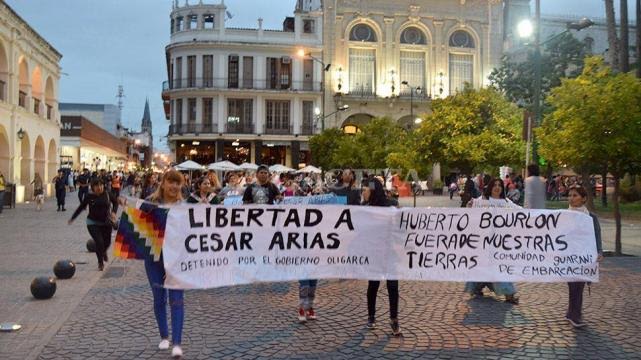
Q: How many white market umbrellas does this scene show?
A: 5